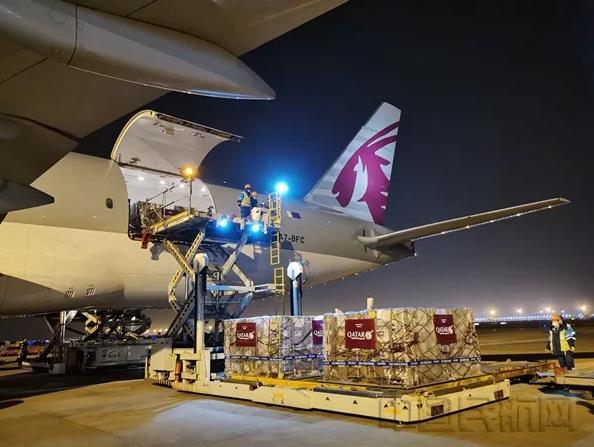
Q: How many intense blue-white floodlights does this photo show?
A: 3